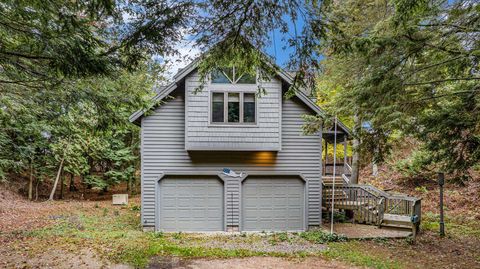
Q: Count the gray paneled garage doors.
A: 2